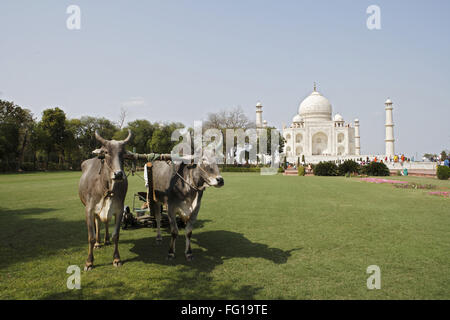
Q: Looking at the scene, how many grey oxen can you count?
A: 2